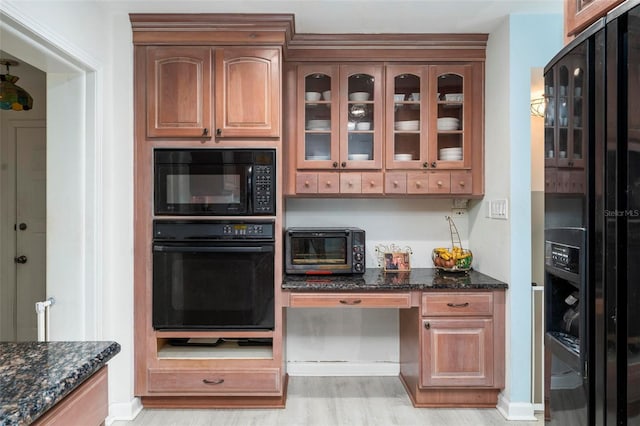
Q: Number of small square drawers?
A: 8